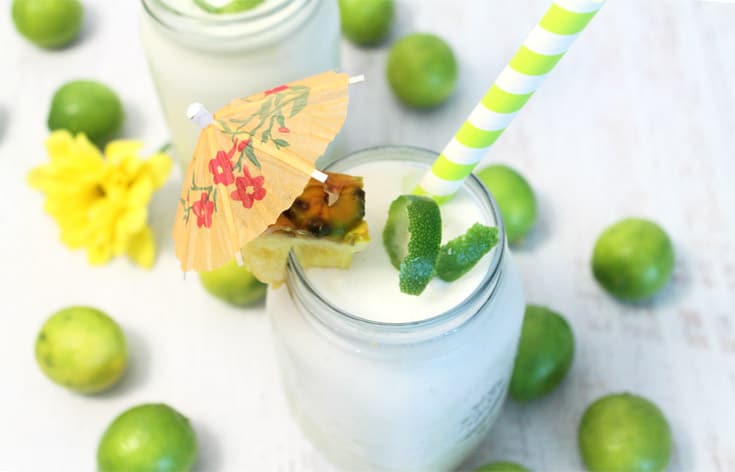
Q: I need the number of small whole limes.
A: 12